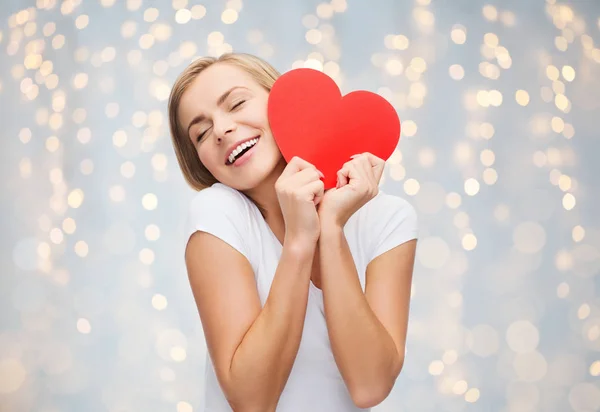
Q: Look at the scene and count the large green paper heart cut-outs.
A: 0